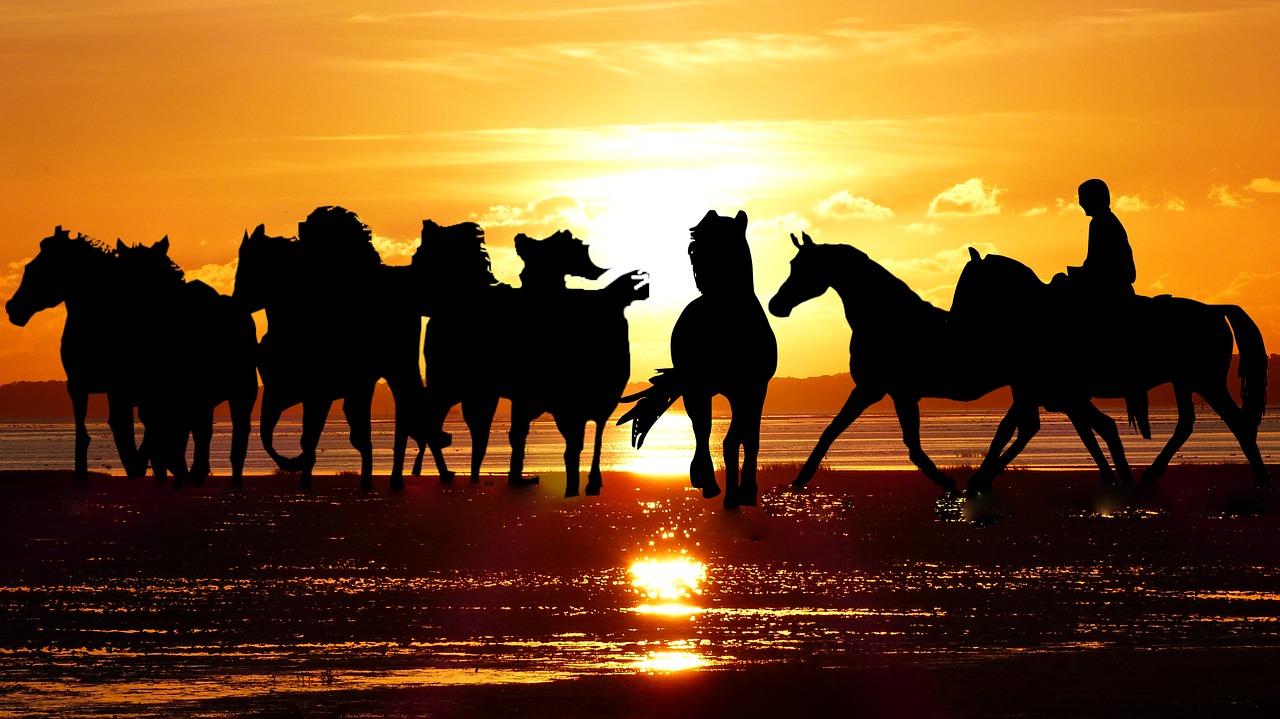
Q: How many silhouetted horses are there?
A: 9